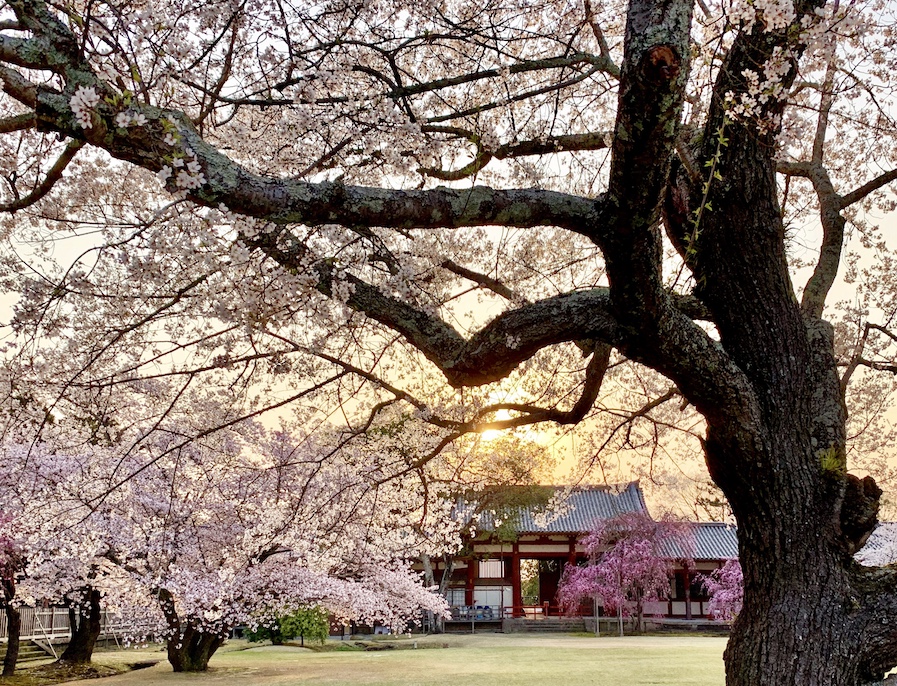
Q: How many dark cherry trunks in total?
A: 4